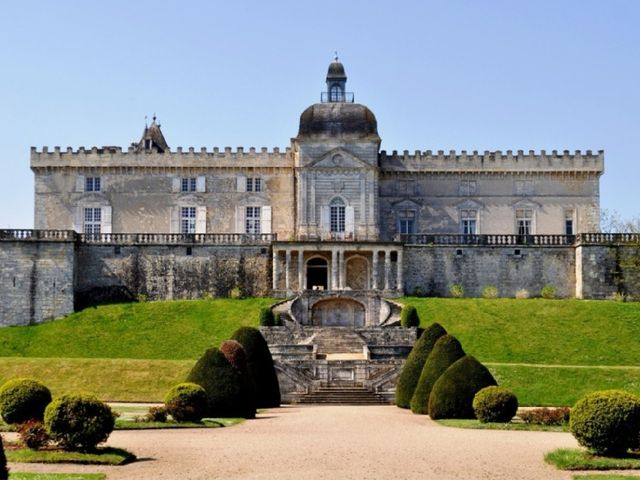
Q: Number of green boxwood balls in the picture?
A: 5